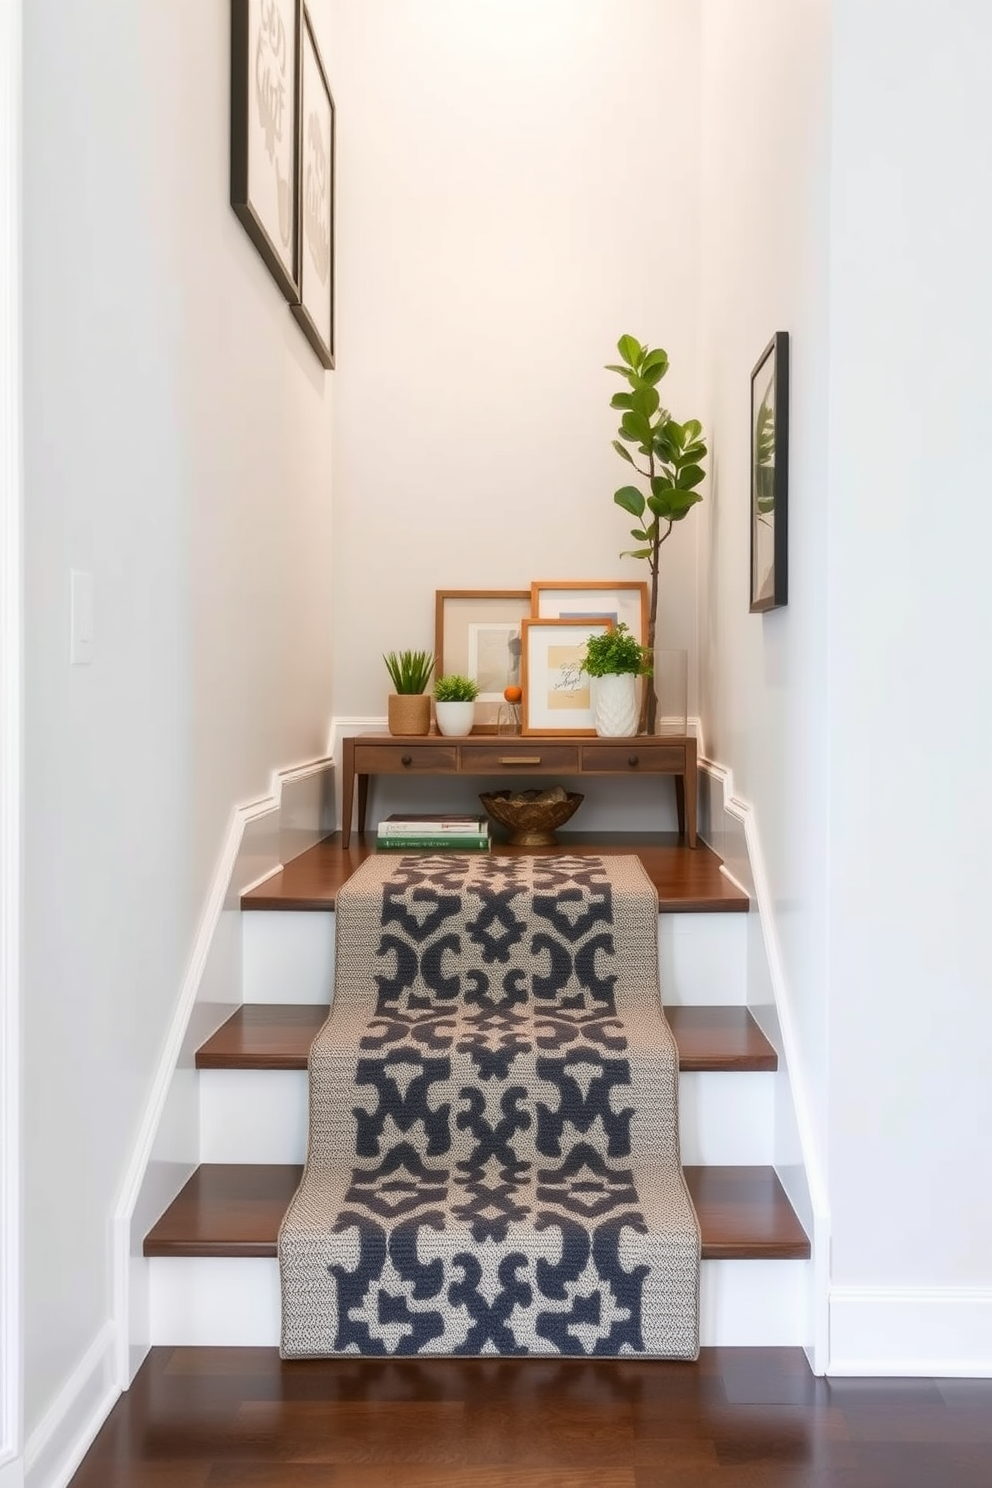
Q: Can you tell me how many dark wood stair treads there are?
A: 3